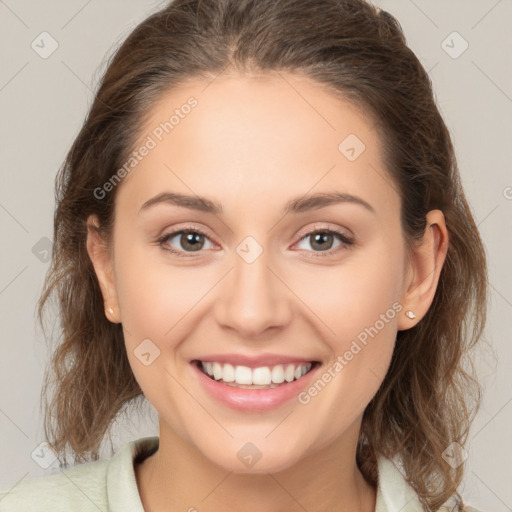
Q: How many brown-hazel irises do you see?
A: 2